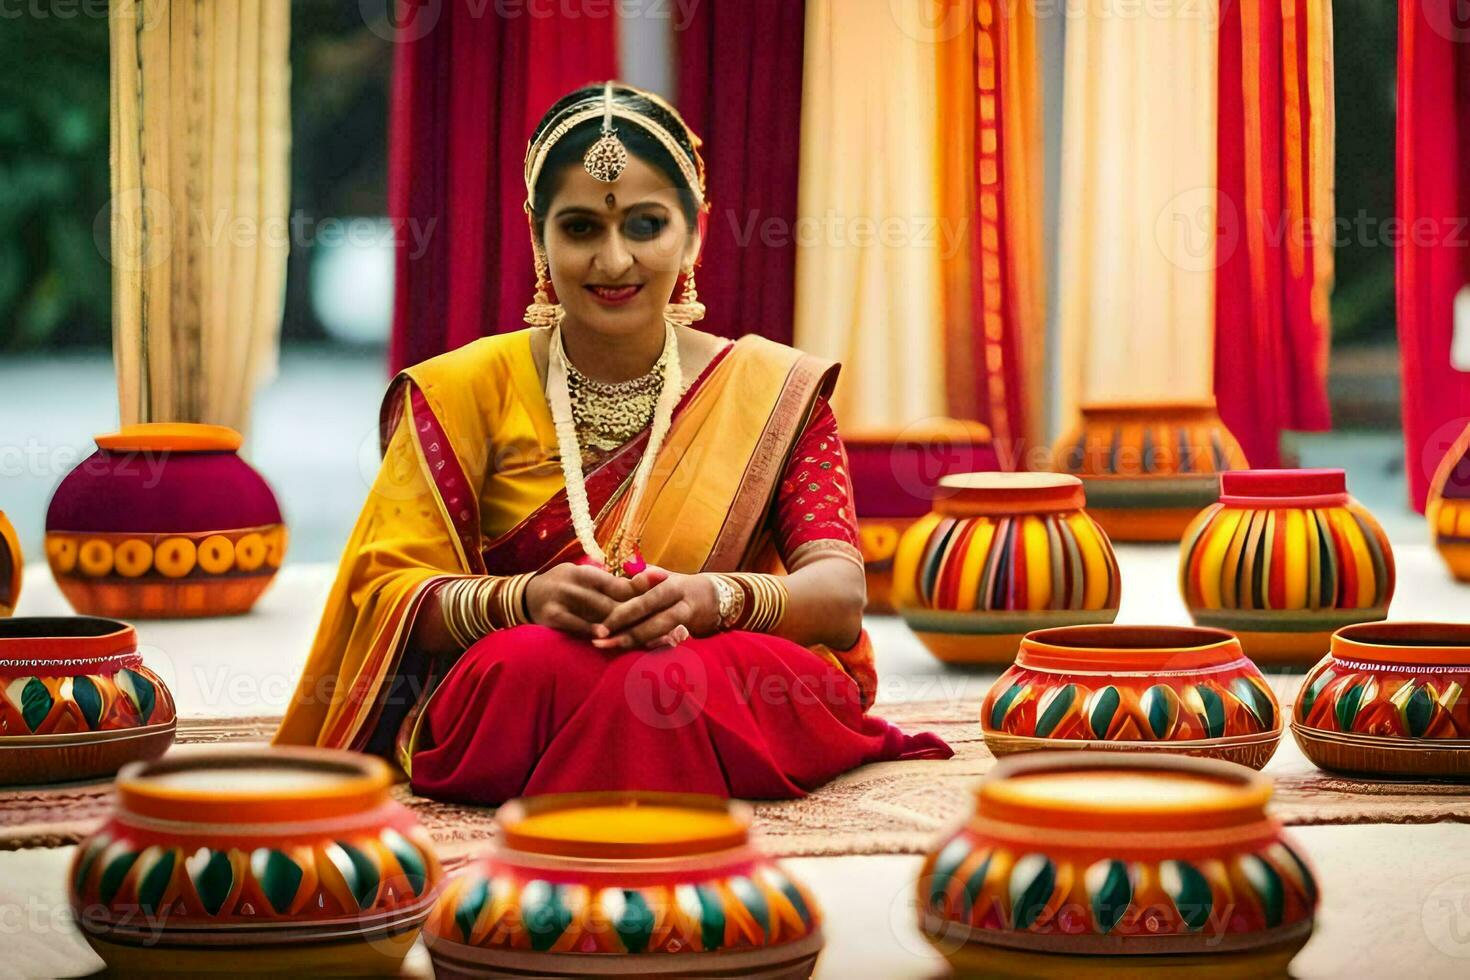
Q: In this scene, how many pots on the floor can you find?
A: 13